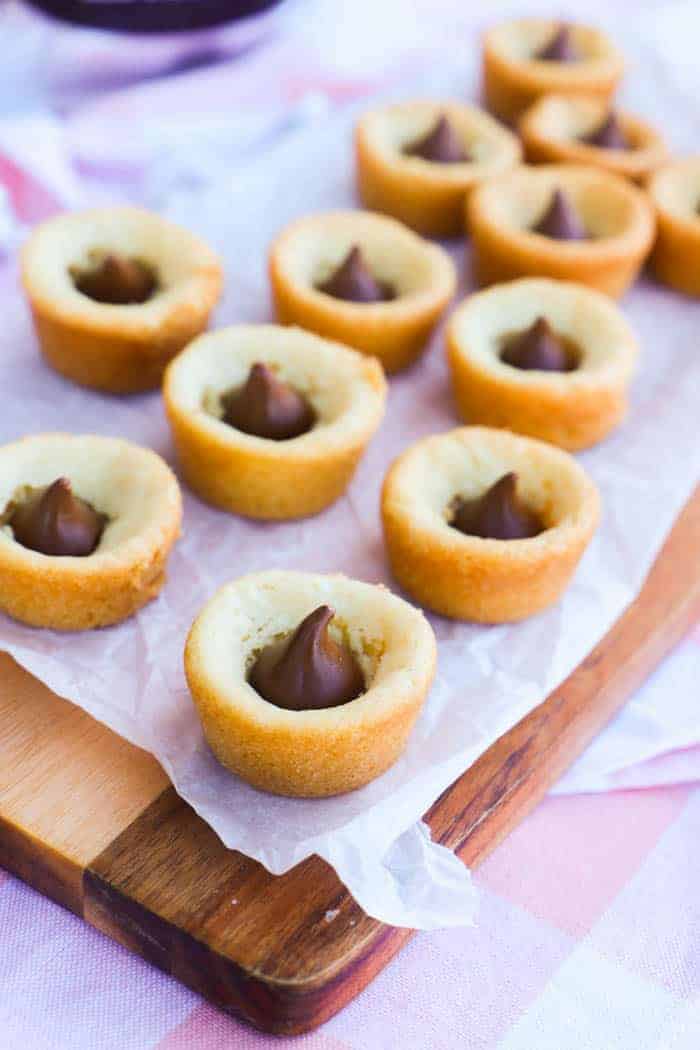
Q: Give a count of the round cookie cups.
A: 12